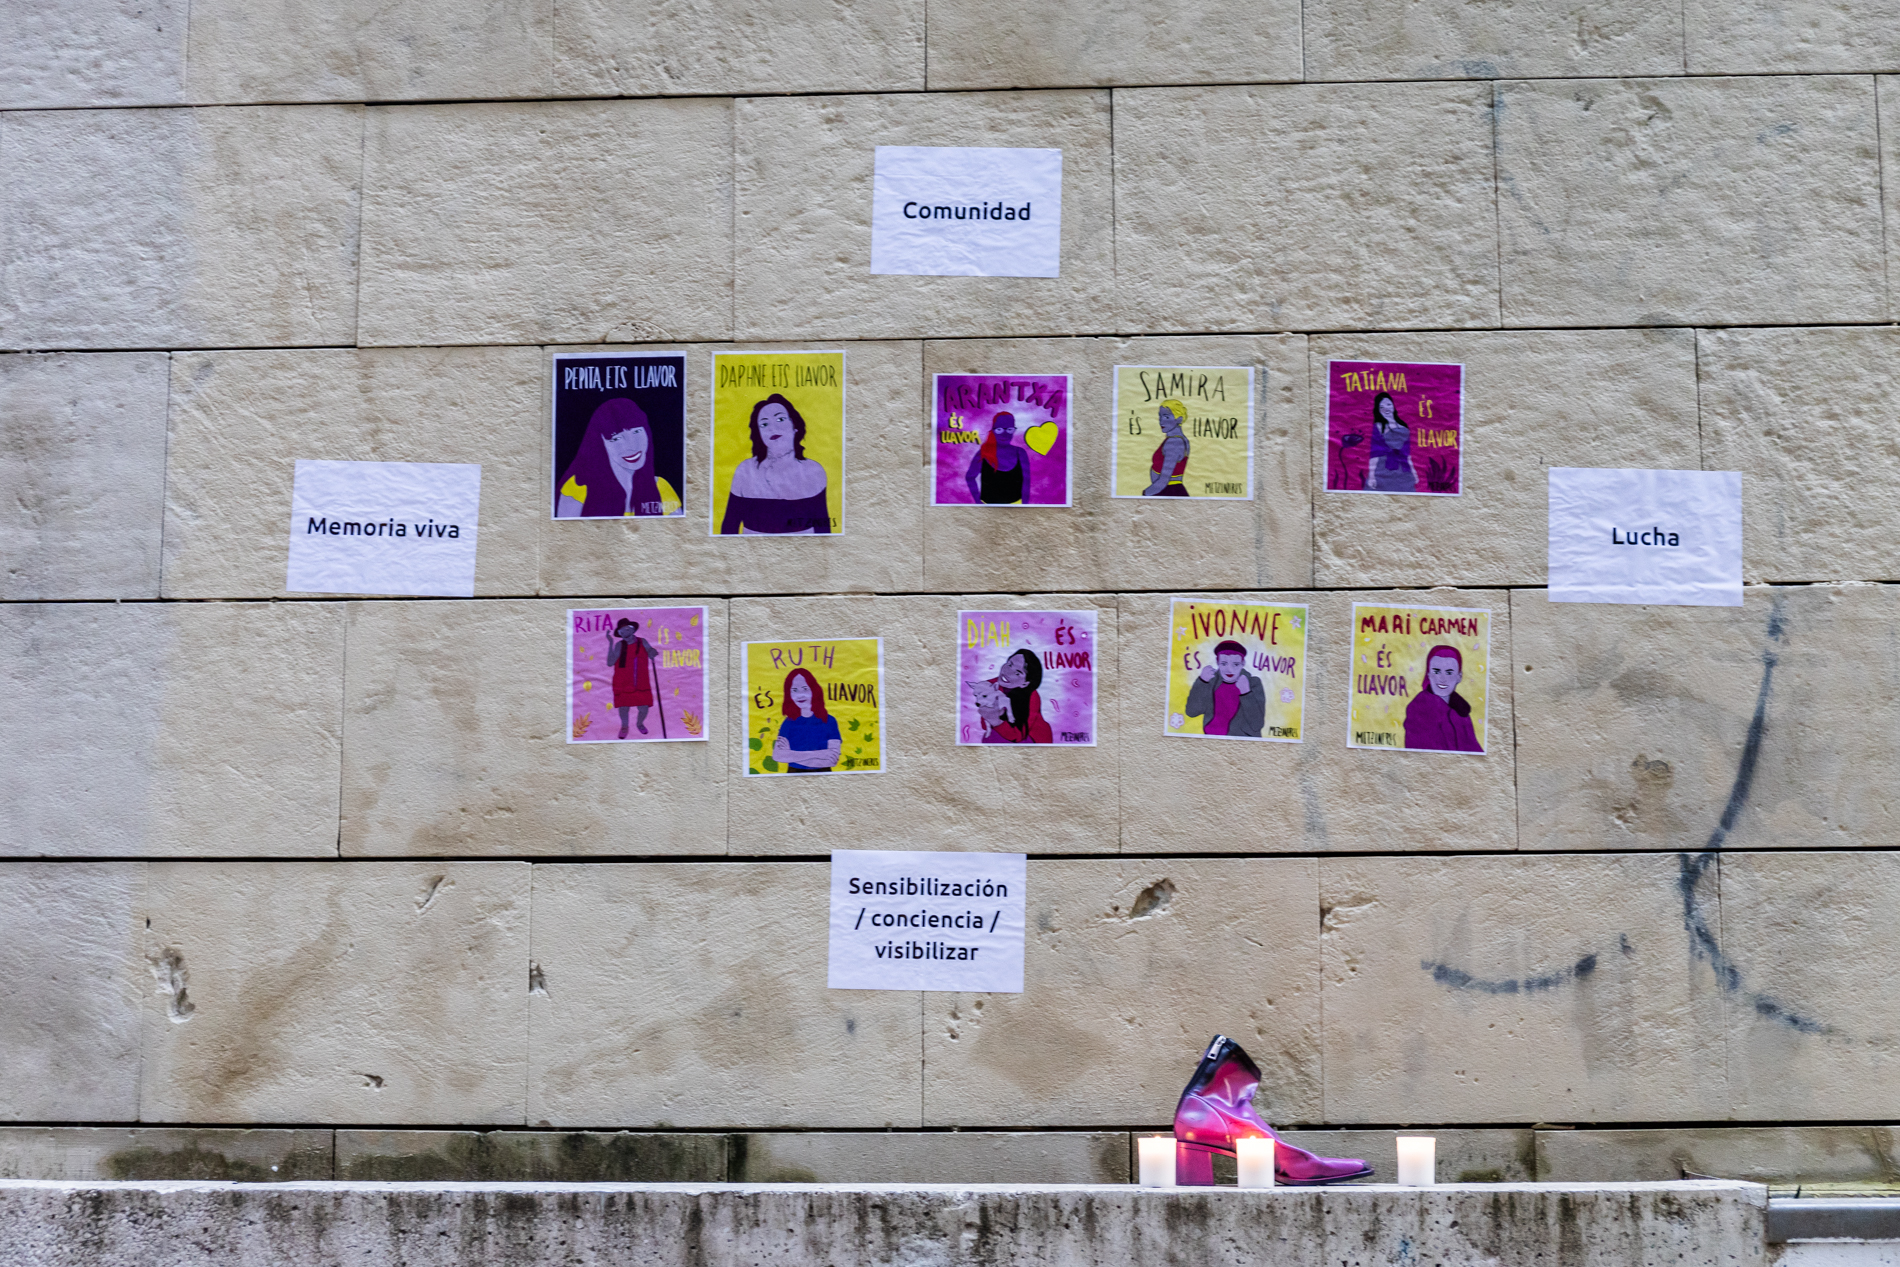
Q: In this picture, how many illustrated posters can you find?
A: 10